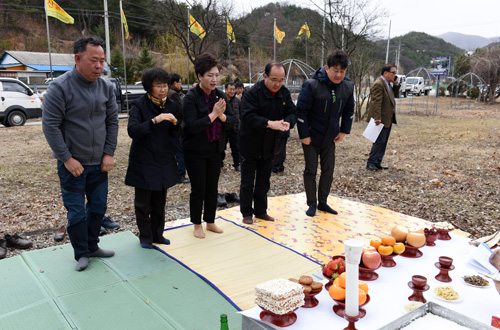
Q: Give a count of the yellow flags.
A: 6